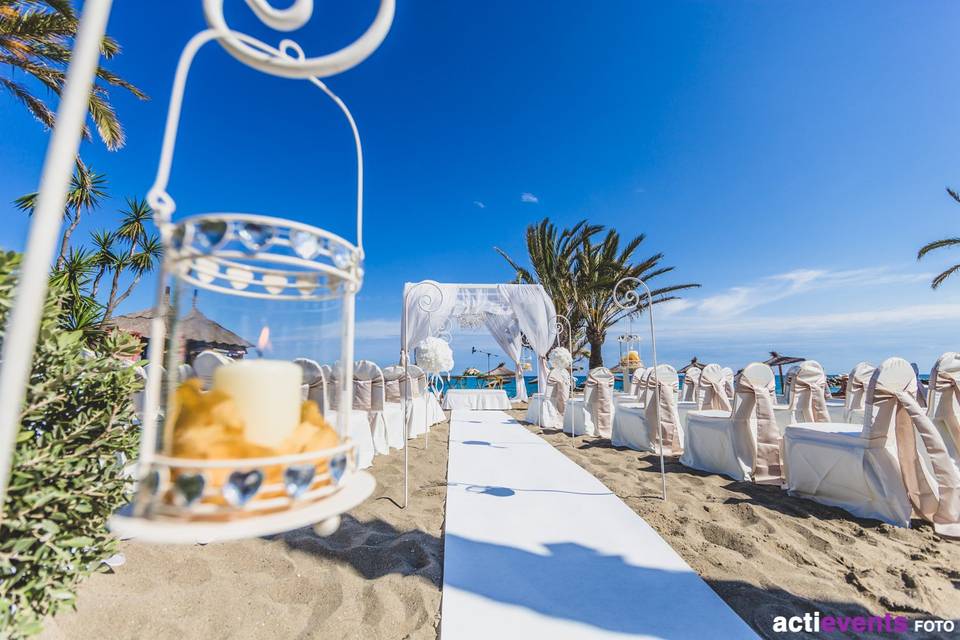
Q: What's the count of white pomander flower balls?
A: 2